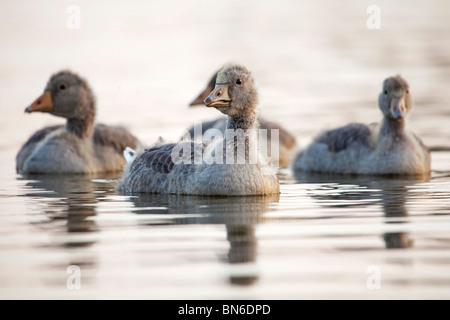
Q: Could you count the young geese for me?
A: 4